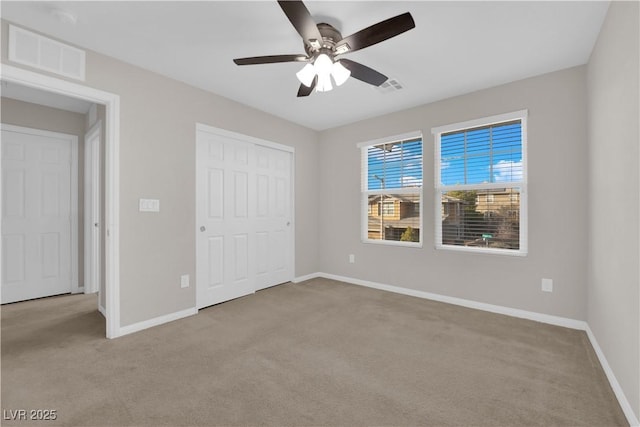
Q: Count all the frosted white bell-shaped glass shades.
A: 4